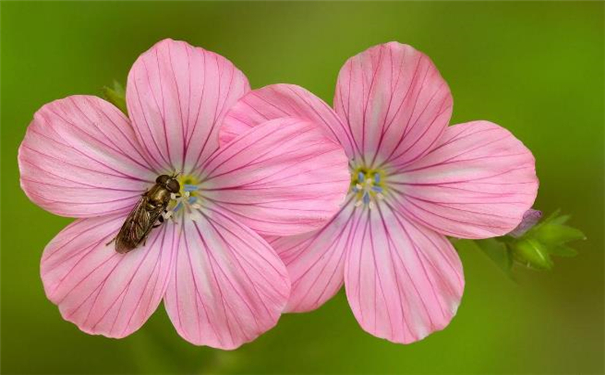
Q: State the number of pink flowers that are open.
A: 2